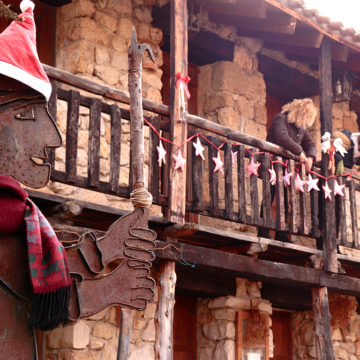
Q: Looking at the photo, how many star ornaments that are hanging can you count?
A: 12